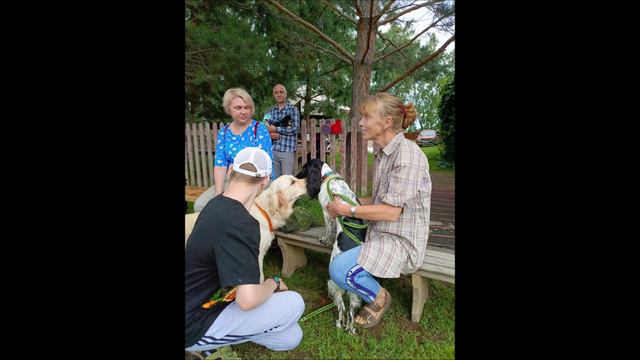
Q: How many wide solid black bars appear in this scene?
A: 2